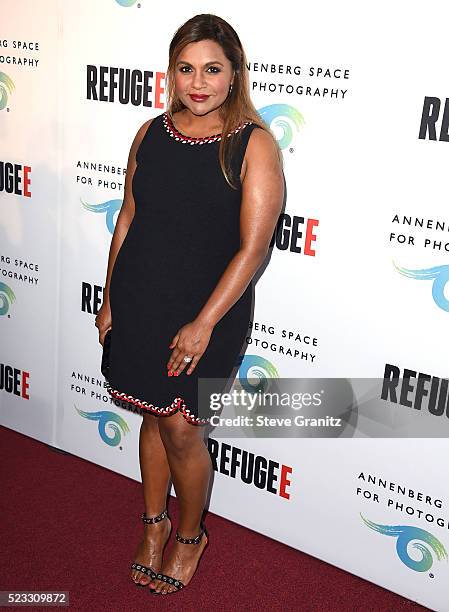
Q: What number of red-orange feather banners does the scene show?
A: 0